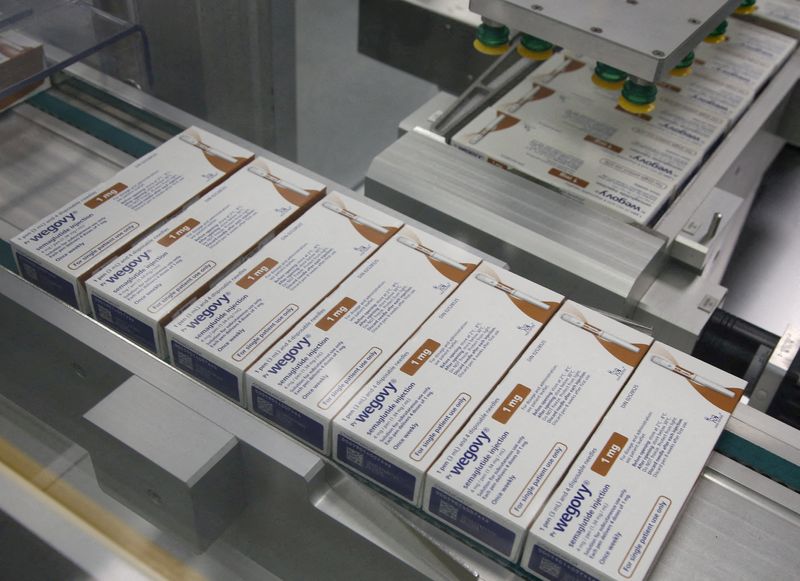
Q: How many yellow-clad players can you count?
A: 0